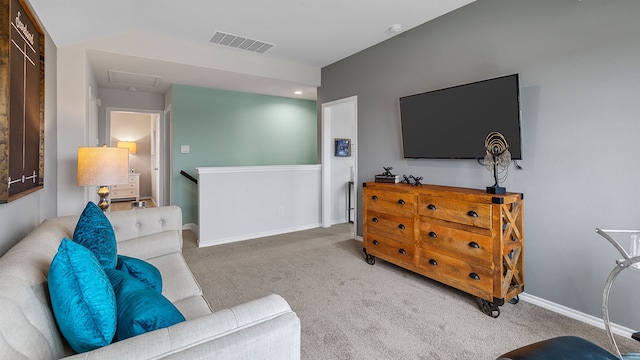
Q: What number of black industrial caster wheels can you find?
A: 3